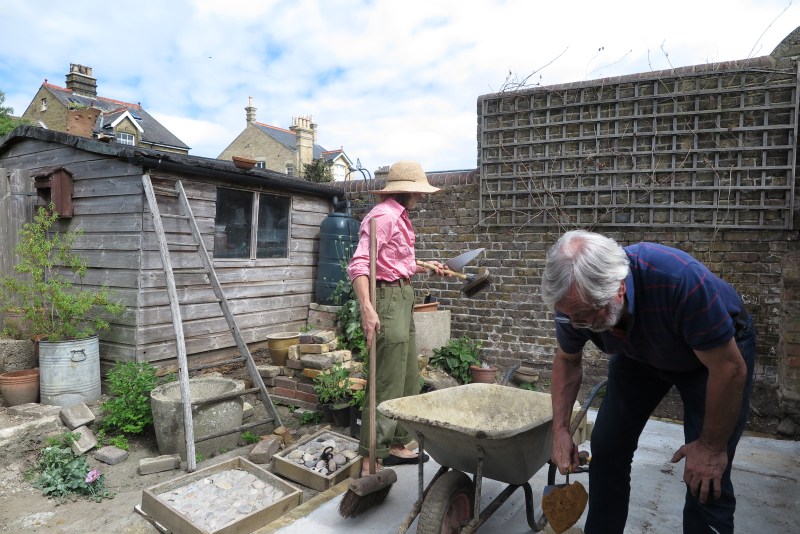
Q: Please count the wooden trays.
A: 2